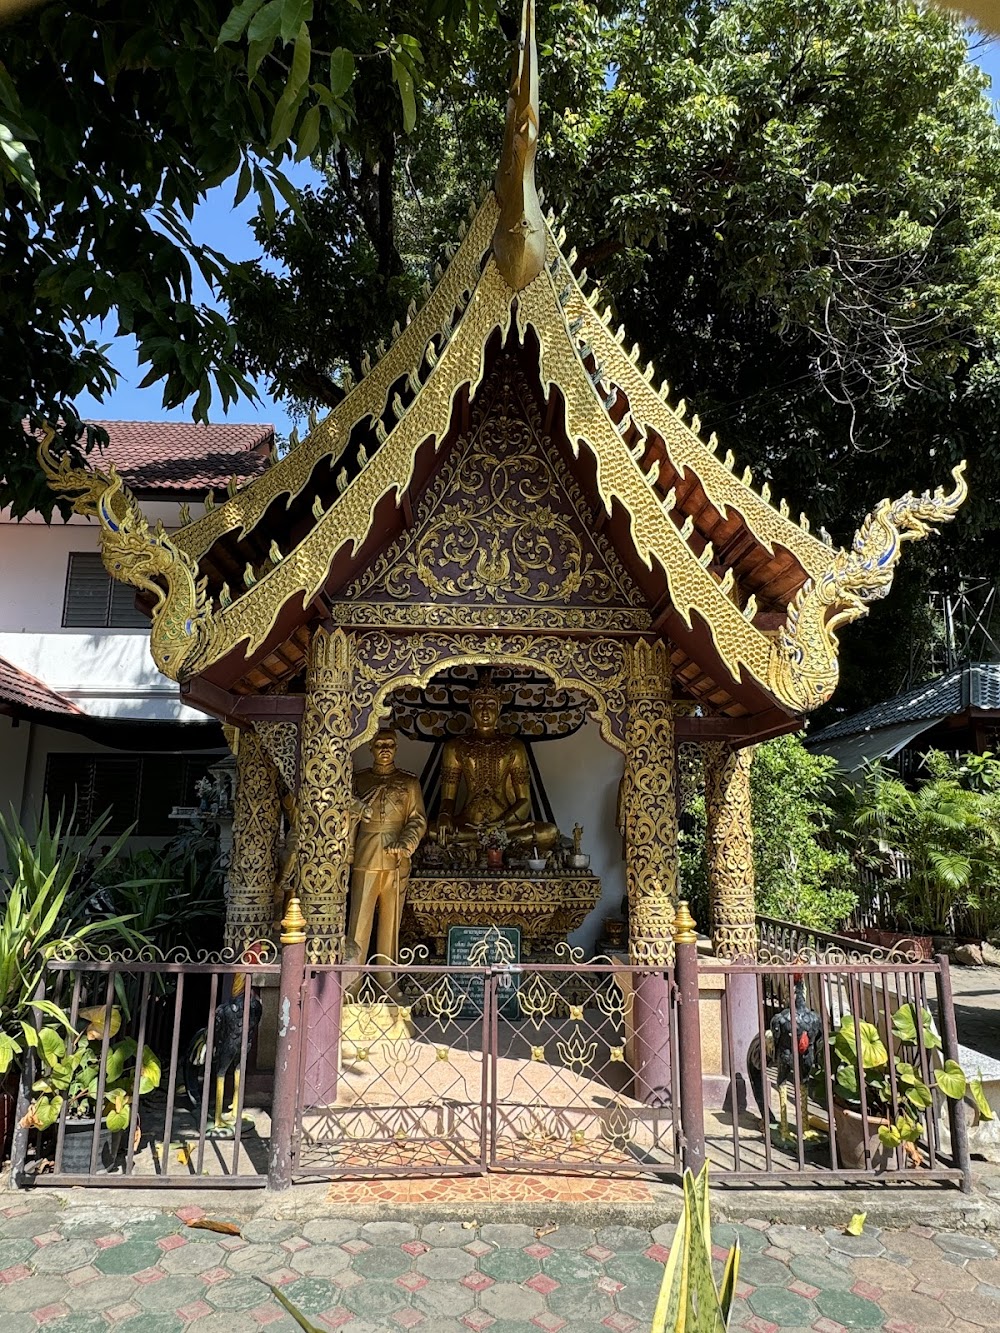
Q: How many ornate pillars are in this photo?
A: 4